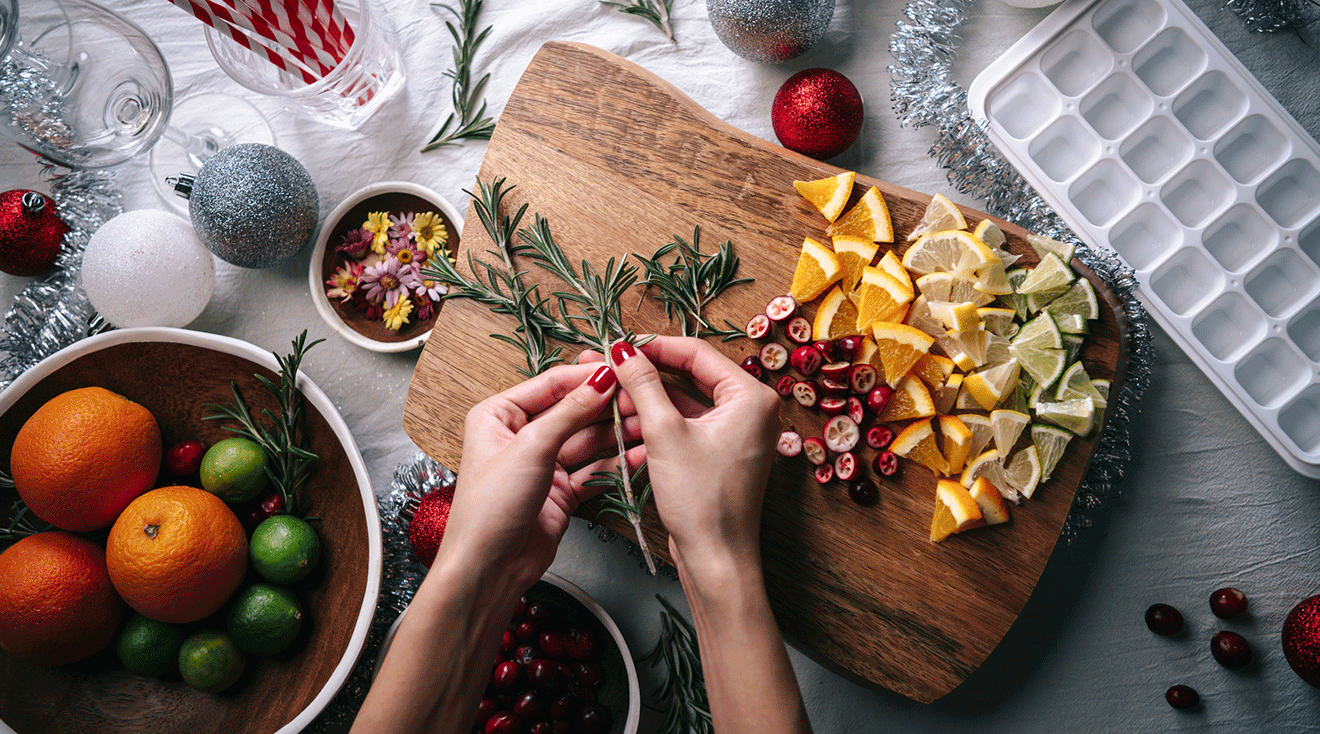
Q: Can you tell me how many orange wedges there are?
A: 15